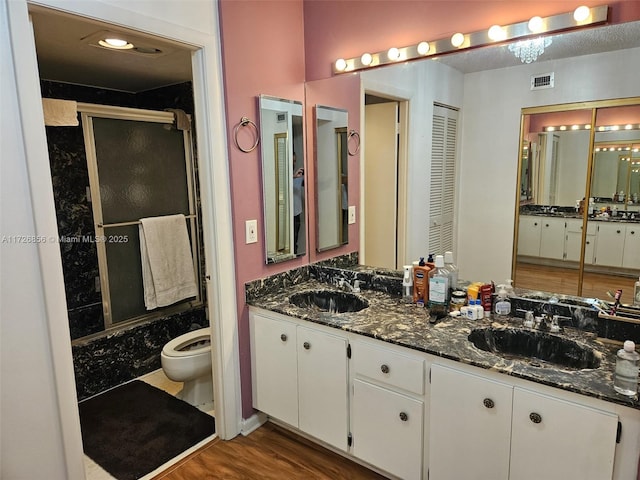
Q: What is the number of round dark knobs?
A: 6